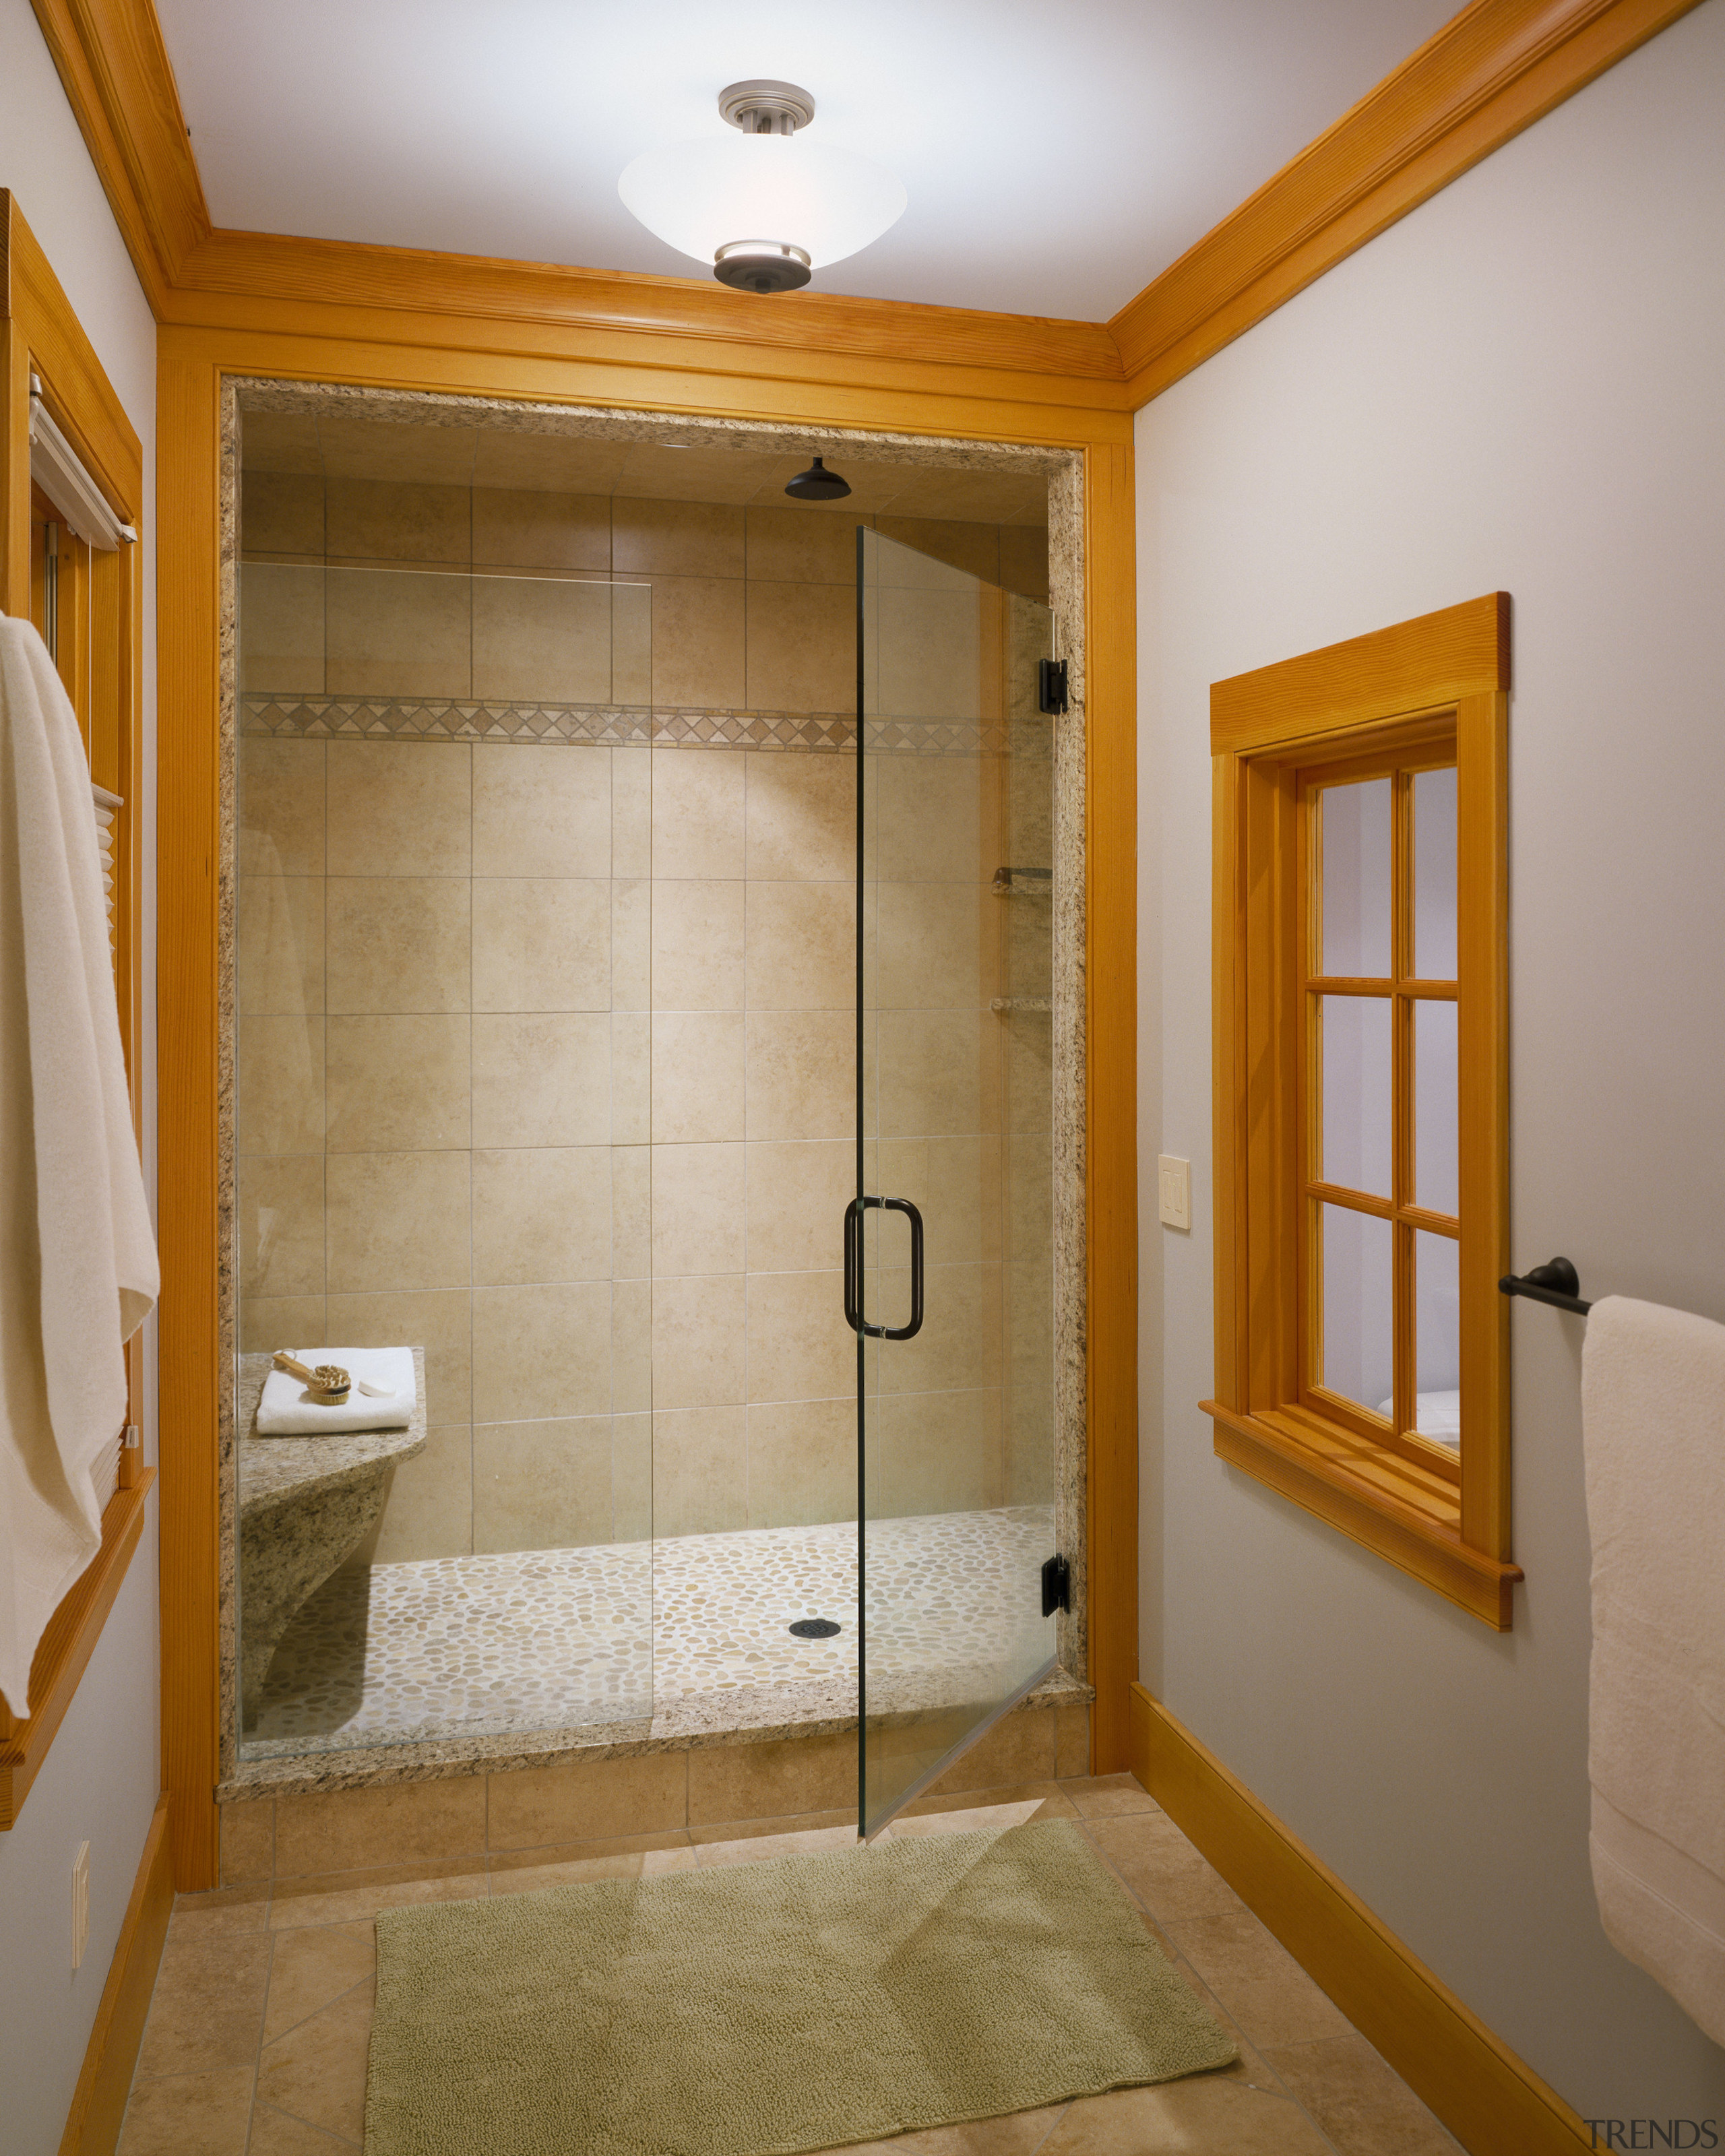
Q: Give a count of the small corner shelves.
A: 2